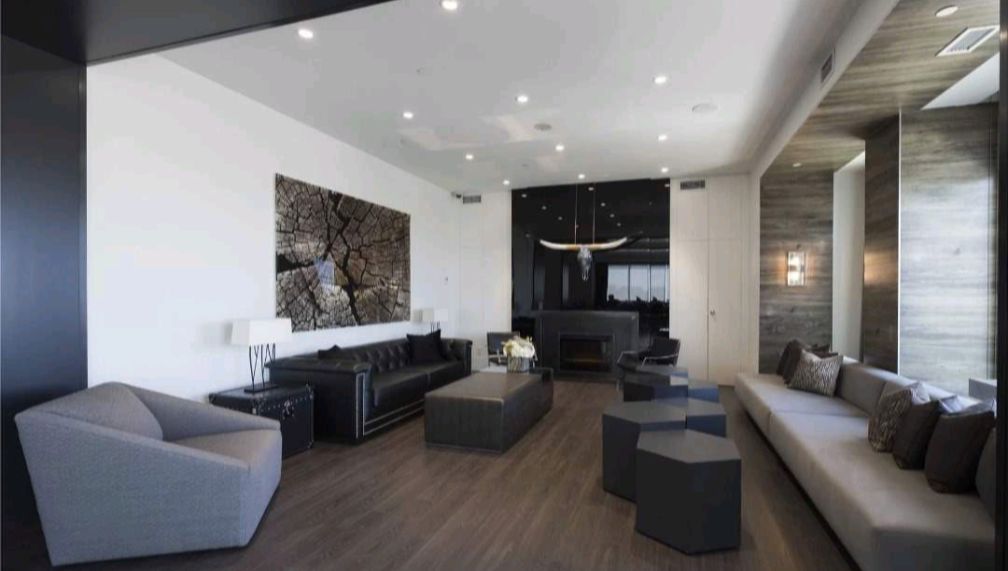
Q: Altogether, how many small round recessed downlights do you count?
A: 11